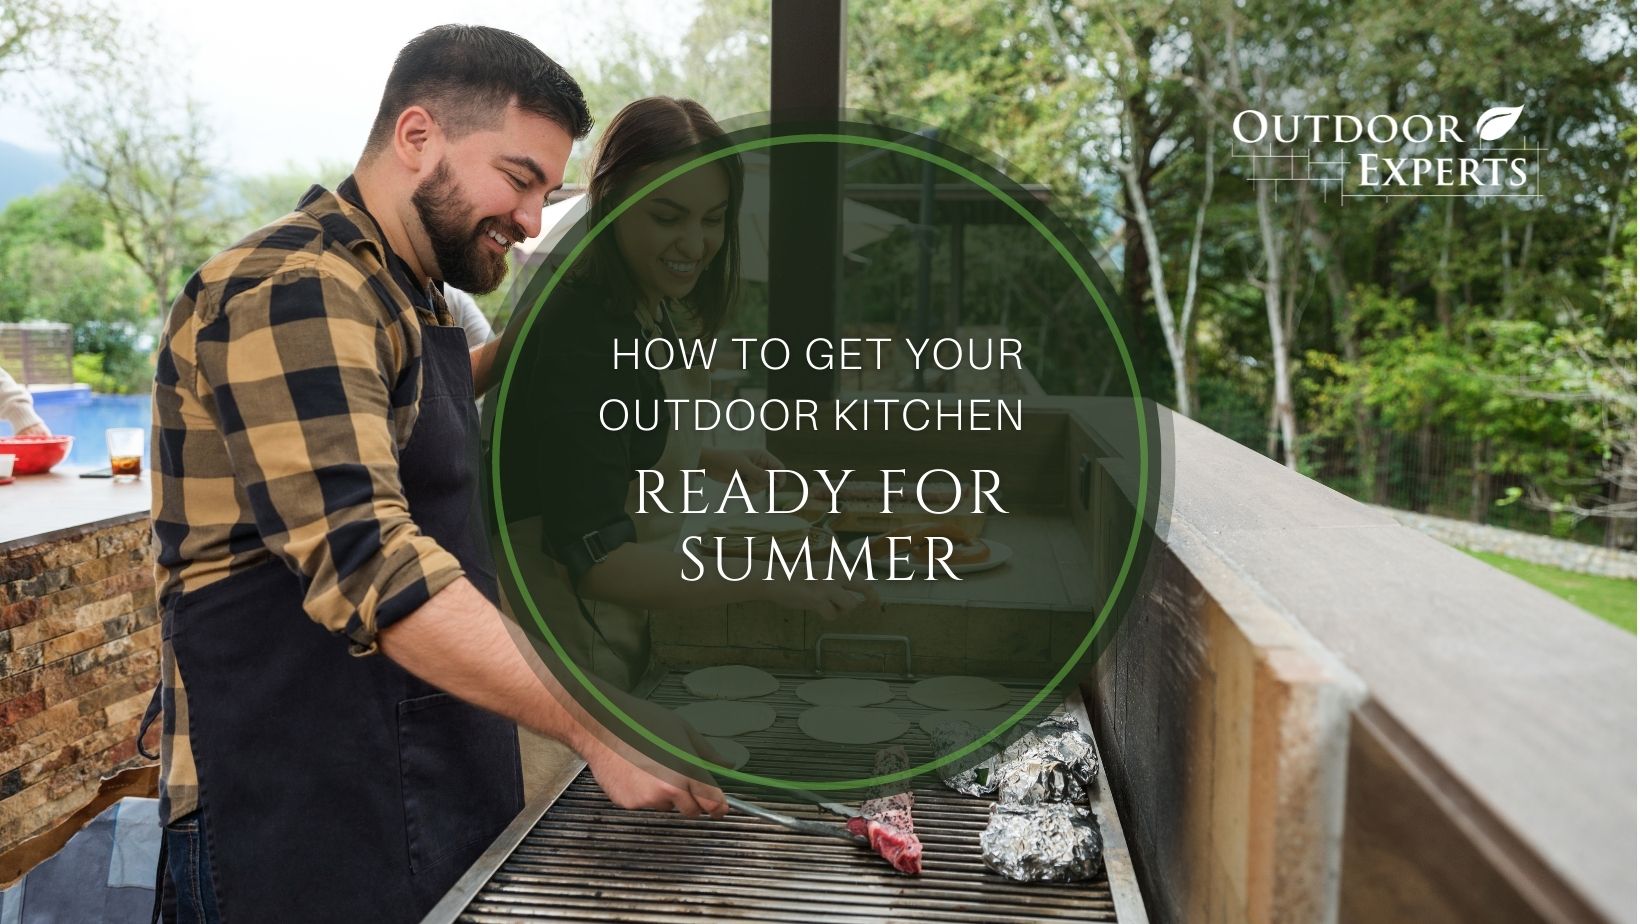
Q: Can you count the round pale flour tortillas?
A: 7